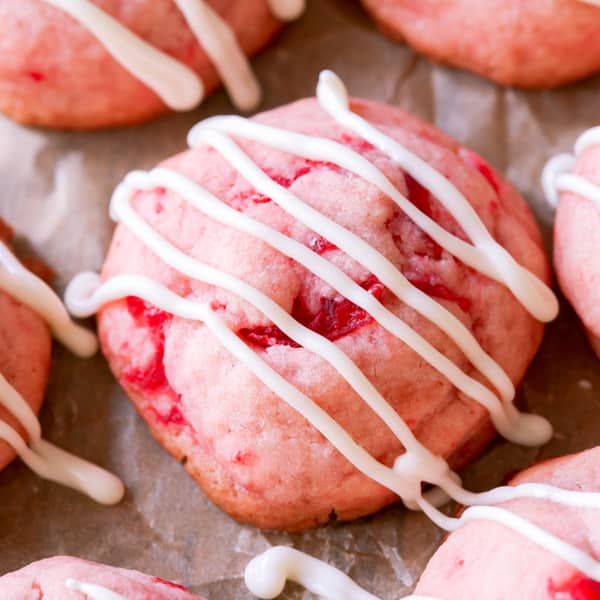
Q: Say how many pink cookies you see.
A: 7